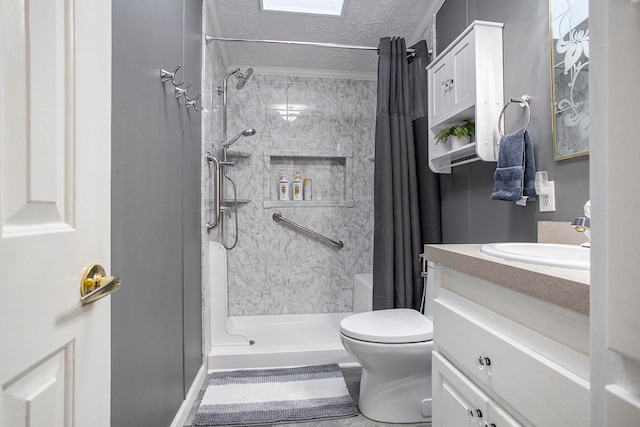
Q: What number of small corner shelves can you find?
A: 2